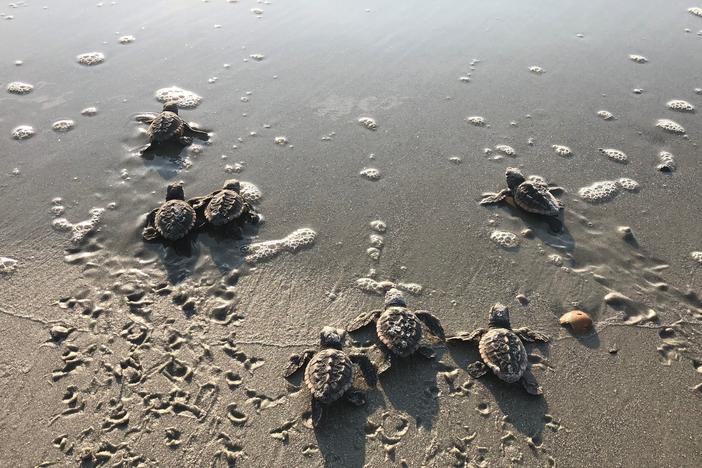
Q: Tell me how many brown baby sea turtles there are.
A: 7